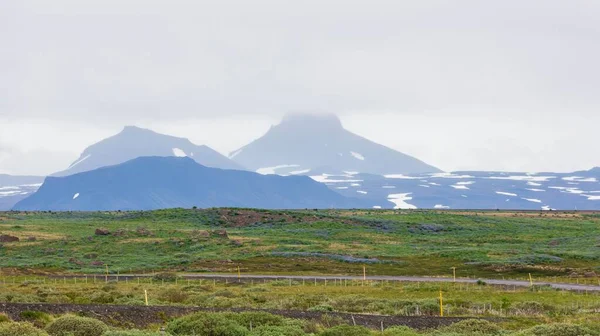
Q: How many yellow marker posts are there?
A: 7